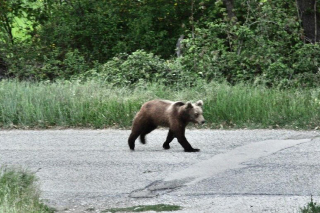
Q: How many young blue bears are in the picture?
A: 0